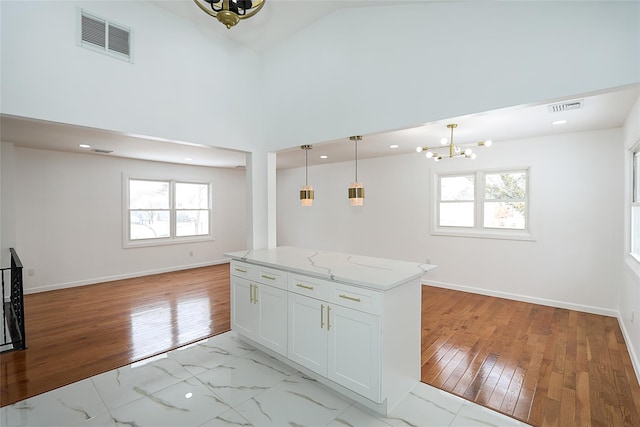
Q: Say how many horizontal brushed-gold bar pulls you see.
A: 4